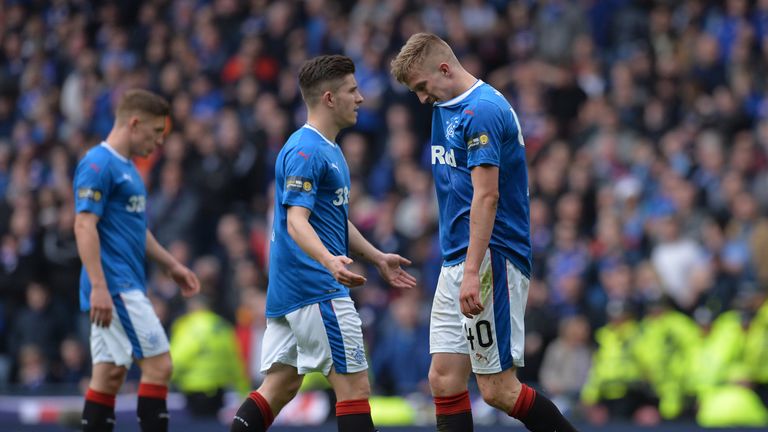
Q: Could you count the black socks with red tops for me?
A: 6